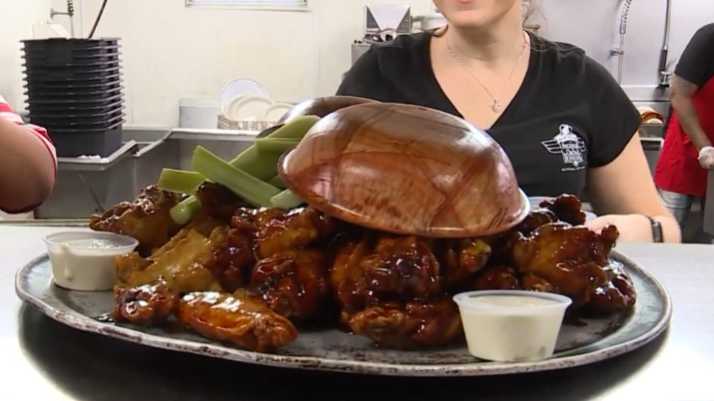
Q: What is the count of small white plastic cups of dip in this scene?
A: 2